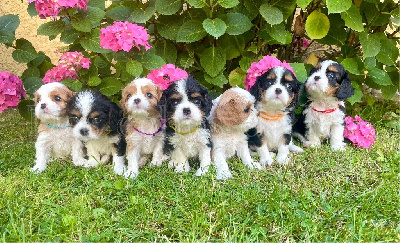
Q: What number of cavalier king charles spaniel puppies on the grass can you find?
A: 7